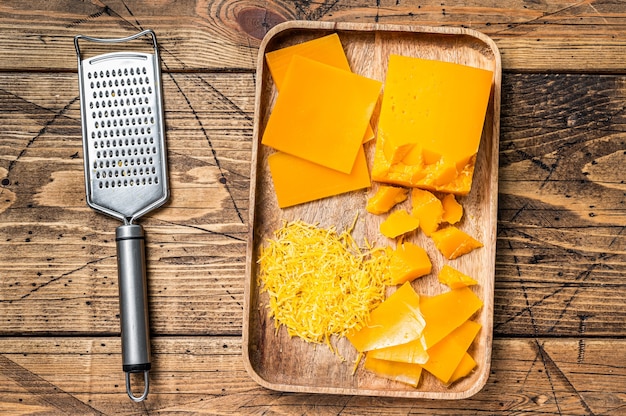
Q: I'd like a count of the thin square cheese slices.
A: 3